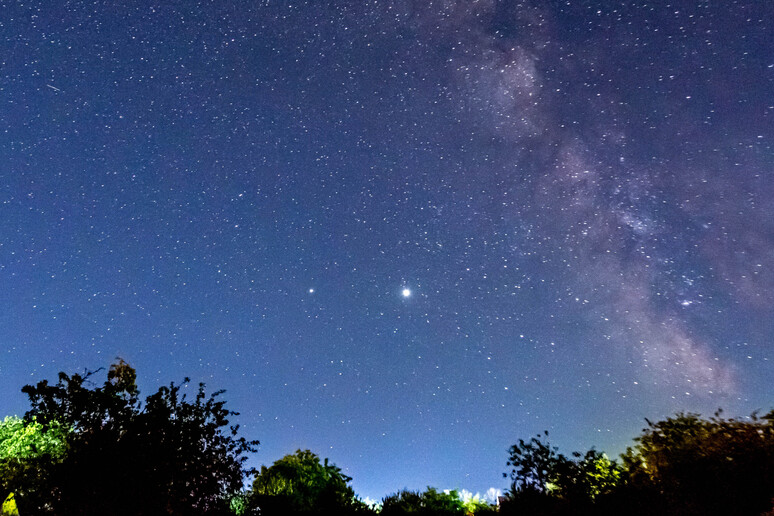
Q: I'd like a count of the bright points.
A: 2